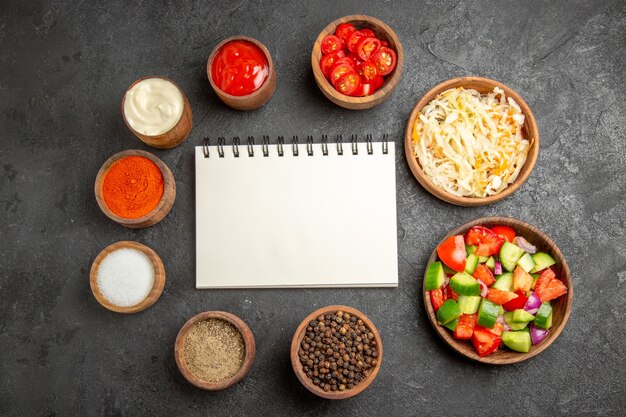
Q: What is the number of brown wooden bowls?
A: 9